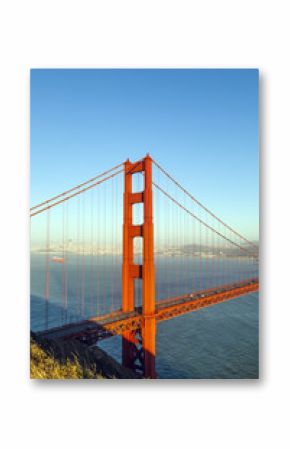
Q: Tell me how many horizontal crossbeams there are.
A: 4